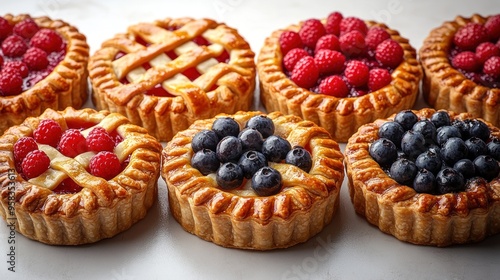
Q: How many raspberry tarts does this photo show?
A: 4